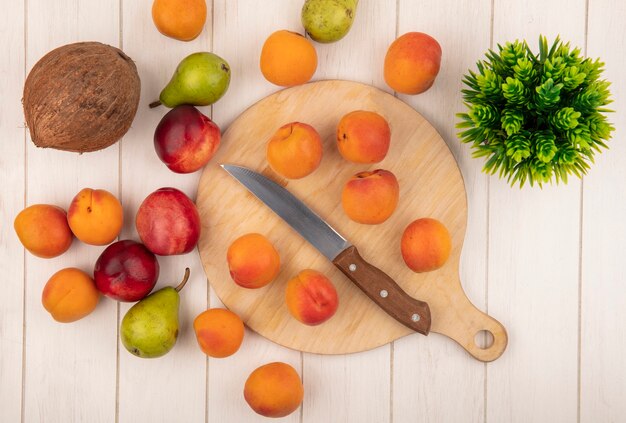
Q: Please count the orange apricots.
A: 14